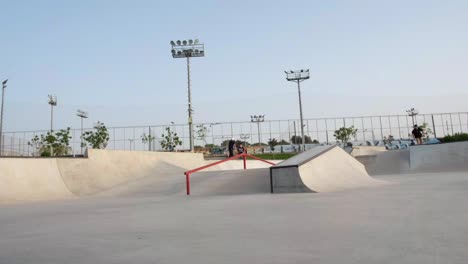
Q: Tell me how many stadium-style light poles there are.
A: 7